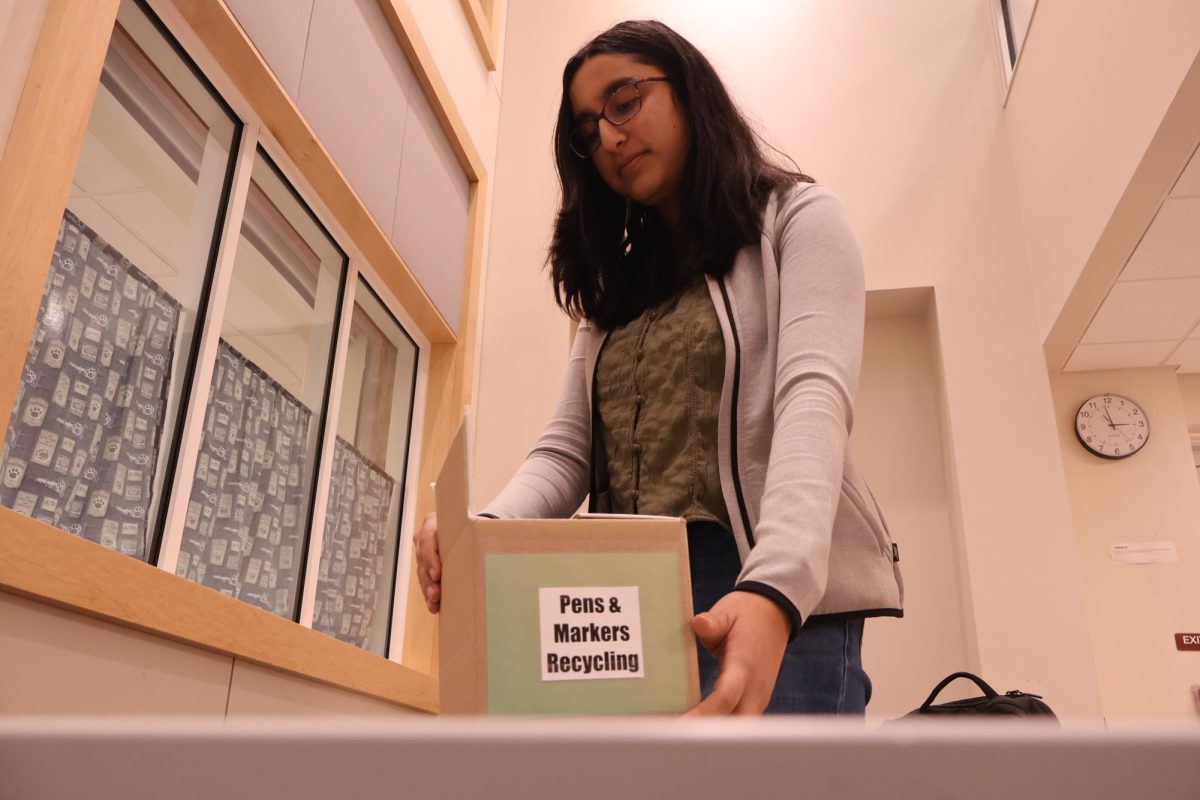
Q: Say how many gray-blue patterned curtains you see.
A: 3